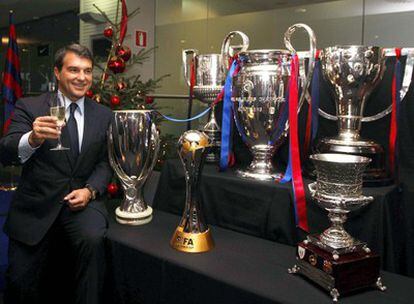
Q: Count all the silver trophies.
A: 5